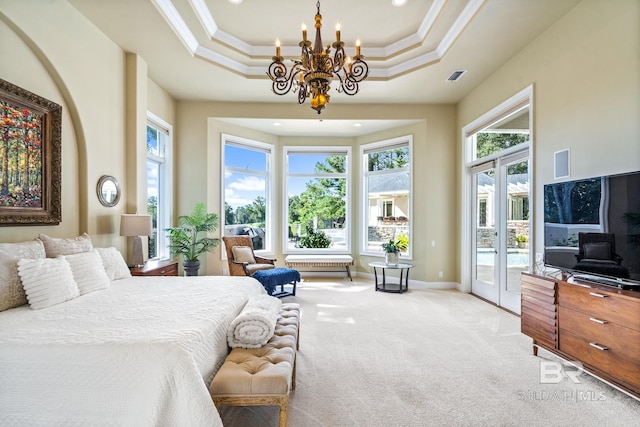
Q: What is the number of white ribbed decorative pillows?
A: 2